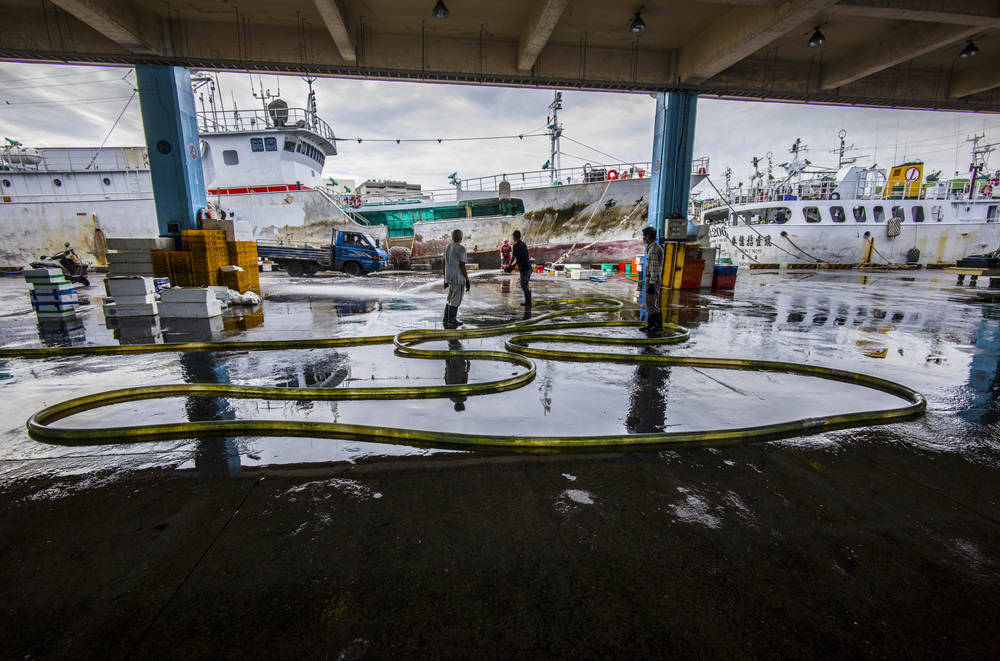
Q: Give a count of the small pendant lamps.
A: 4